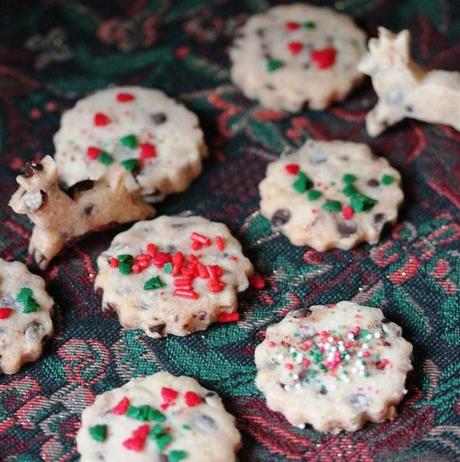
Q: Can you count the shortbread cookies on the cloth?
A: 9